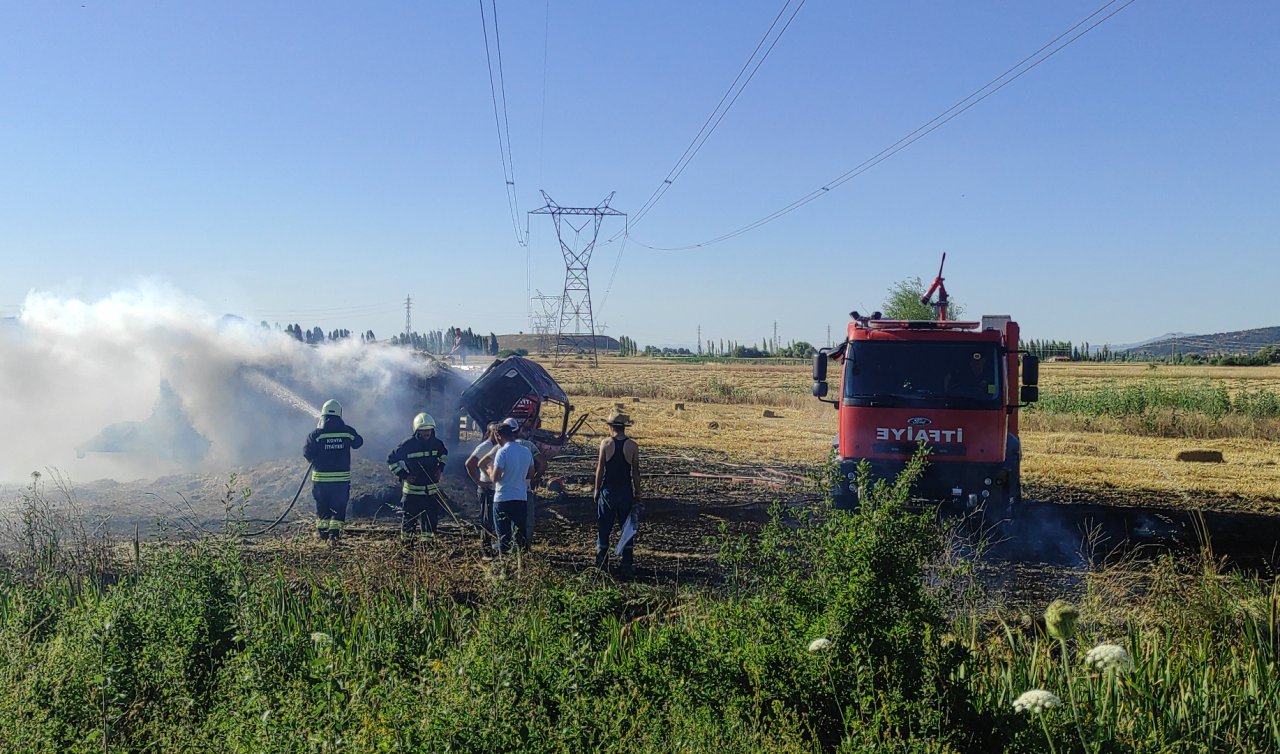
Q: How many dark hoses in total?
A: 1